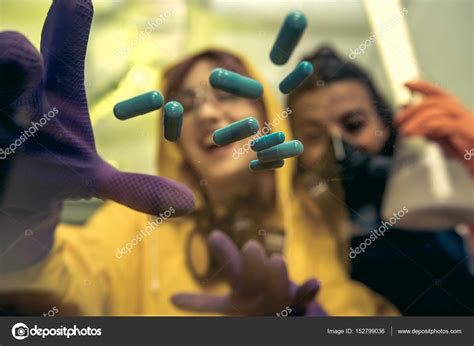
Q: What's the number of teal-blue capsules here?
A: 9